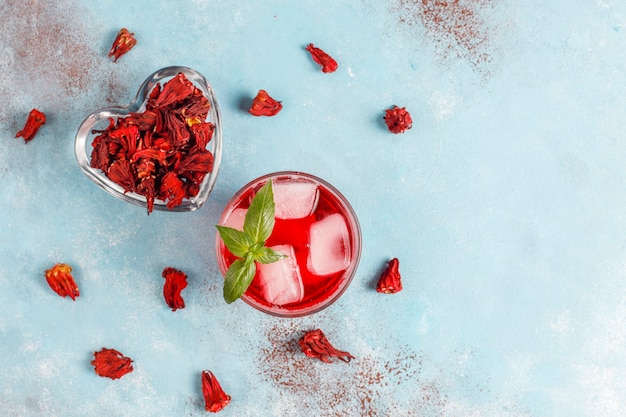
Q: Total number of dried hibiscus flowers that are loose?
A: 11